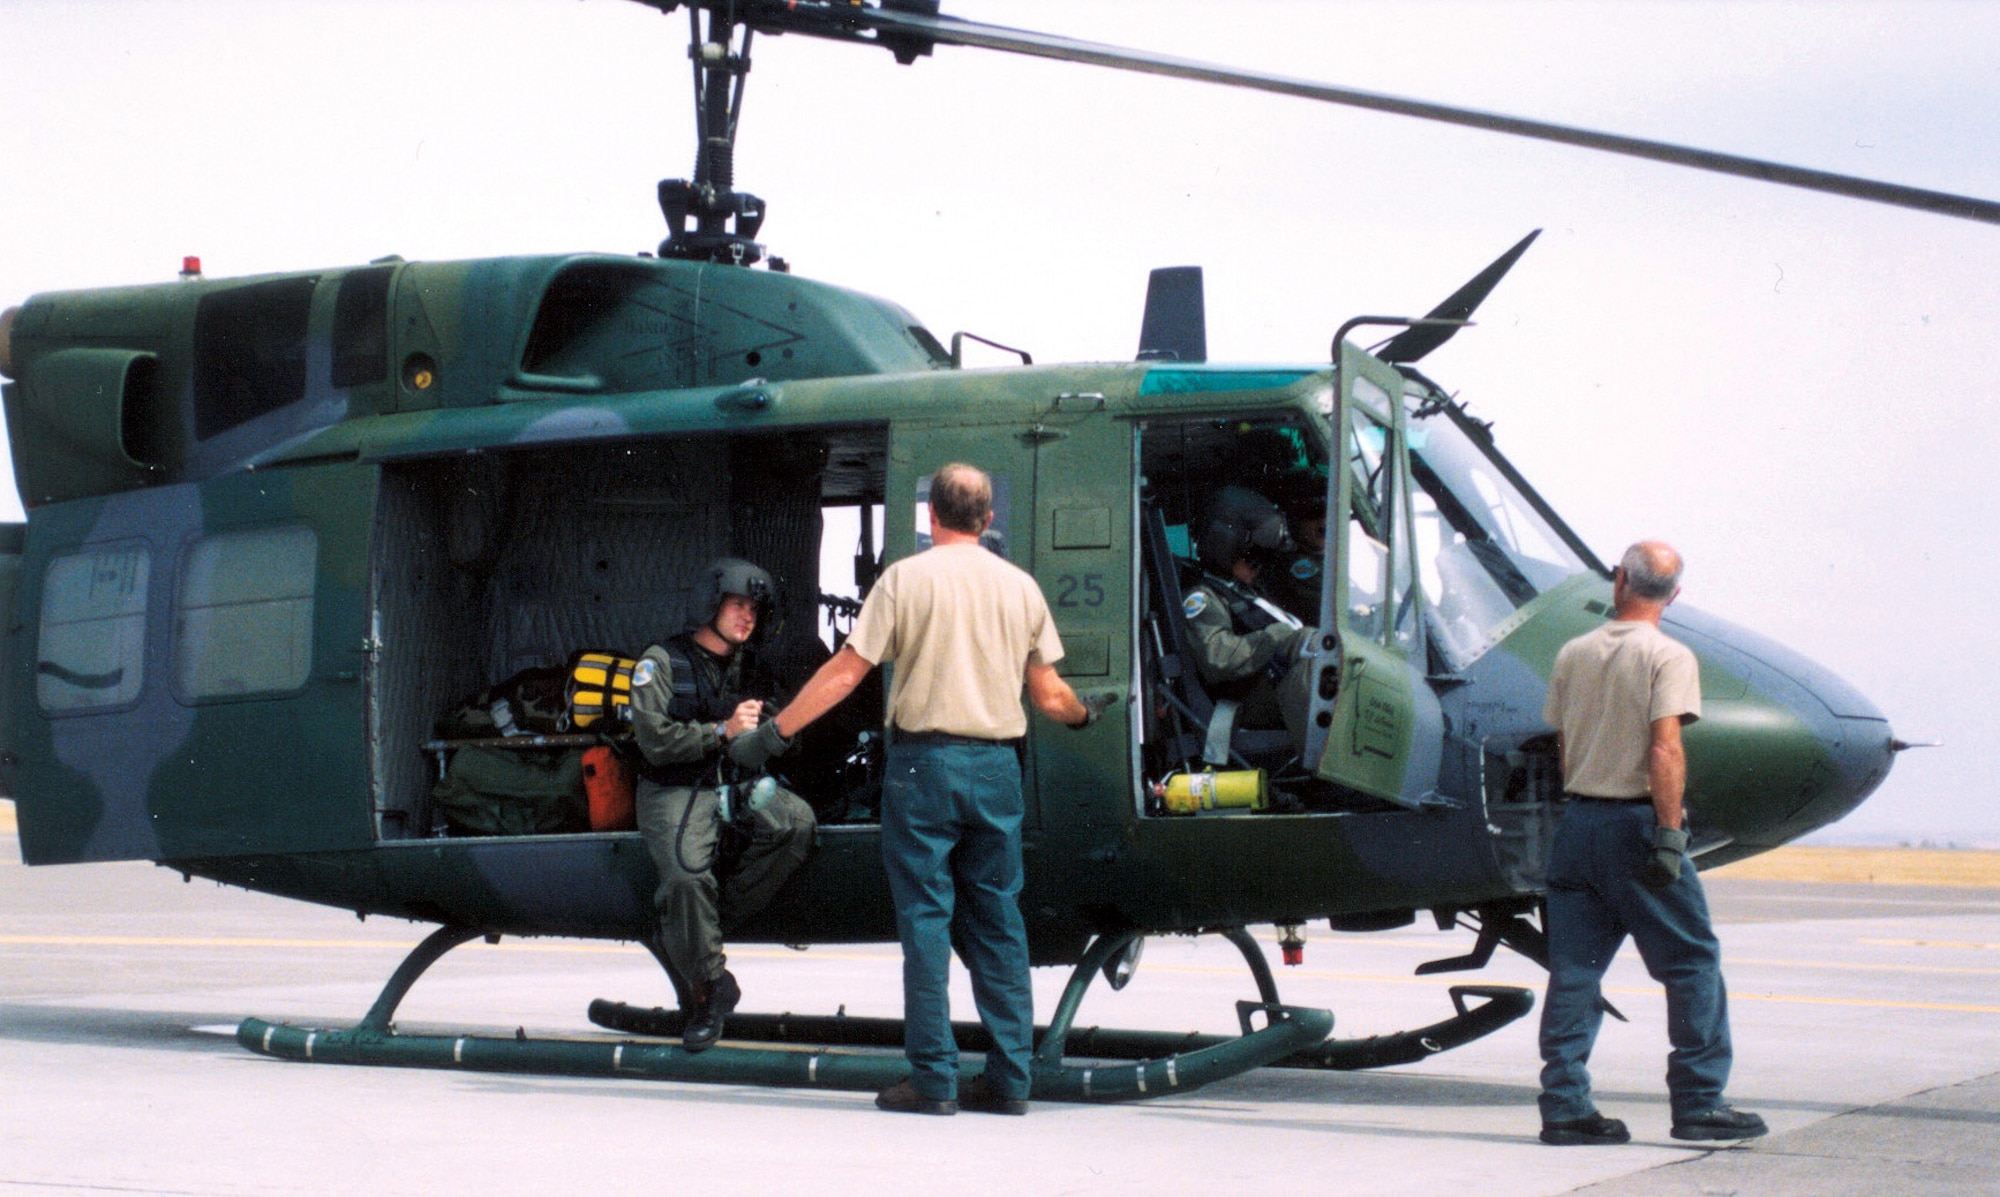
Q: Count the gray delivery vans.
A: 0